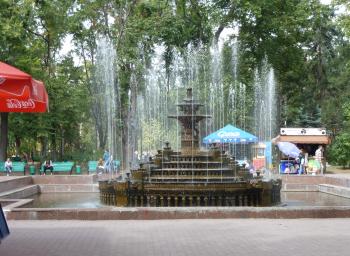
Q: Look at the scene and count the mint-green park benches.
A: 3